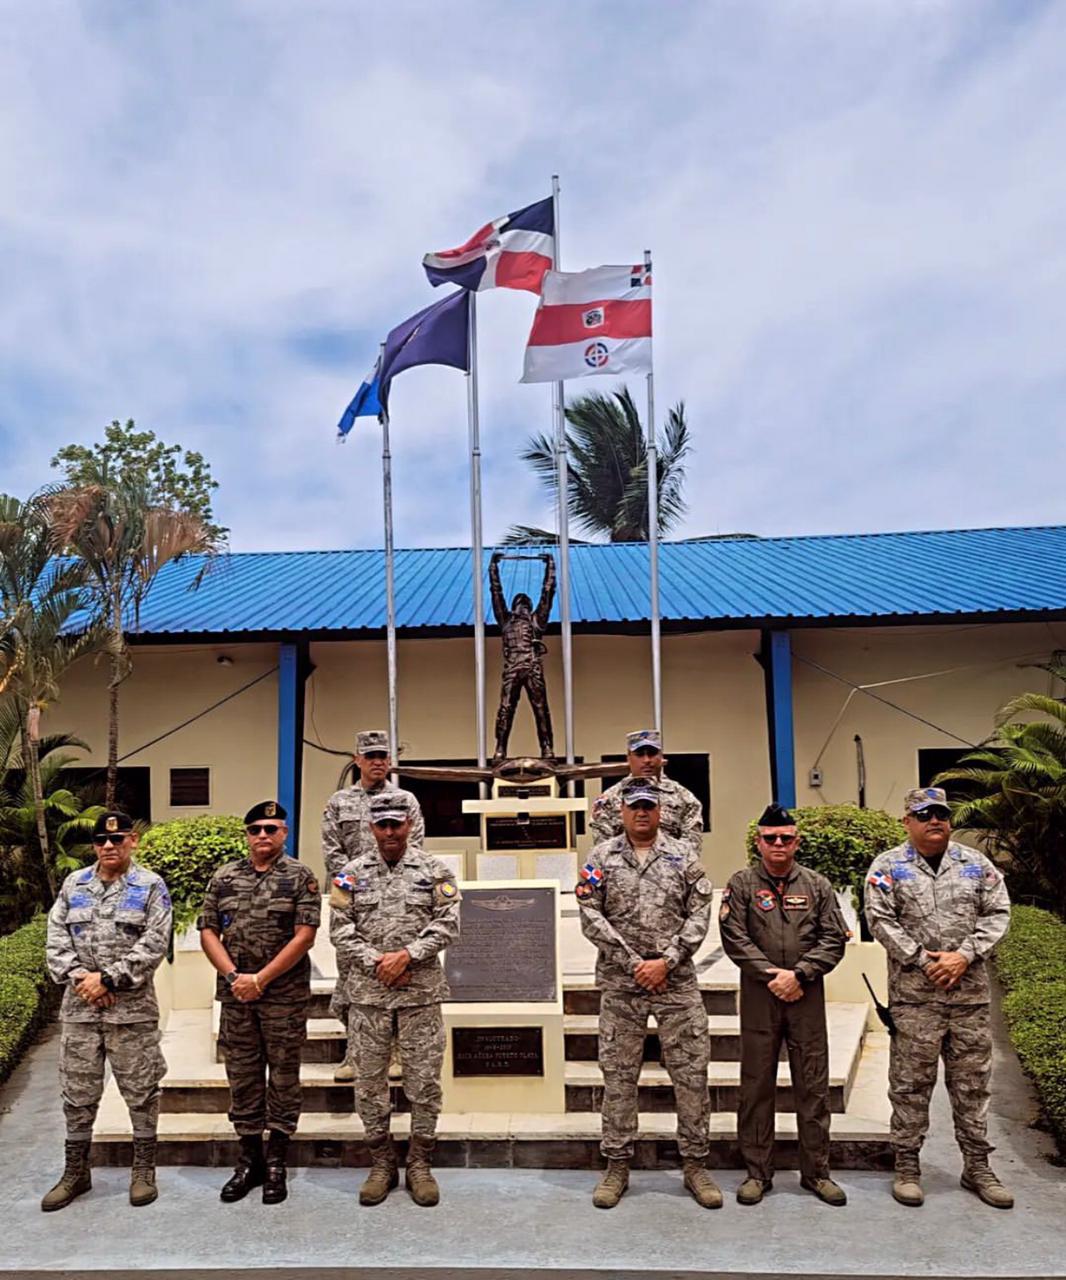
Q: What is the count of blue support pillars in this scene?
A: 2